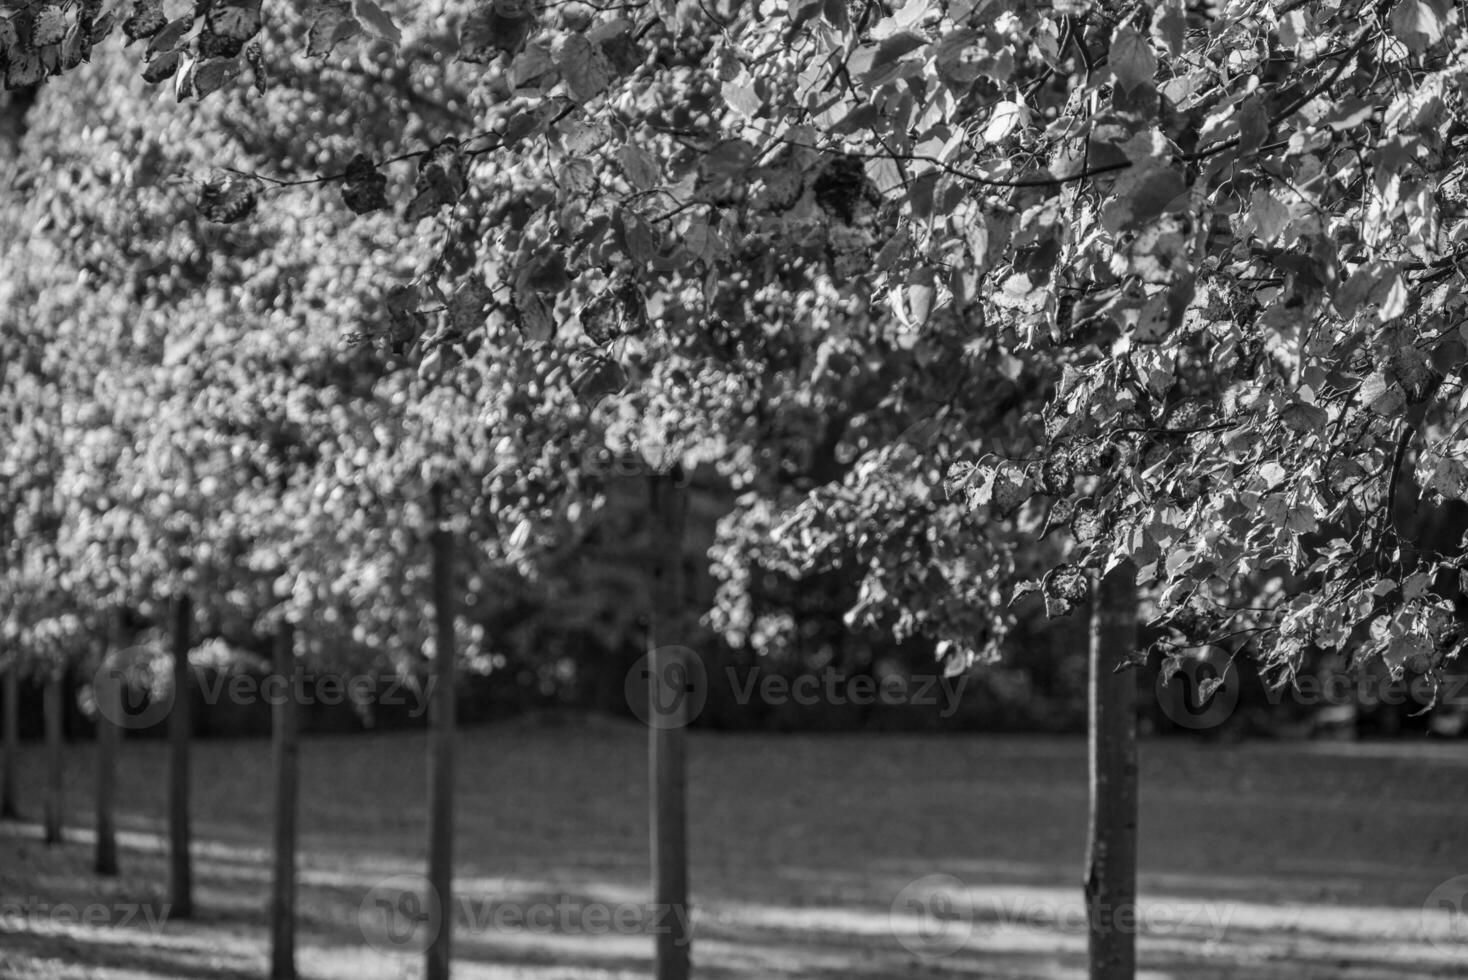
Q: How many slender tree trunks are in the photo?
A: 8